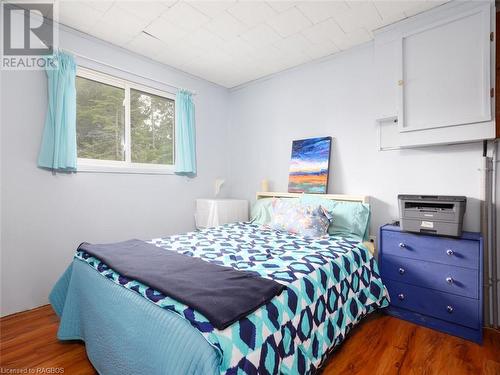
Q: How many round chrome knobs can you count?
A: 6